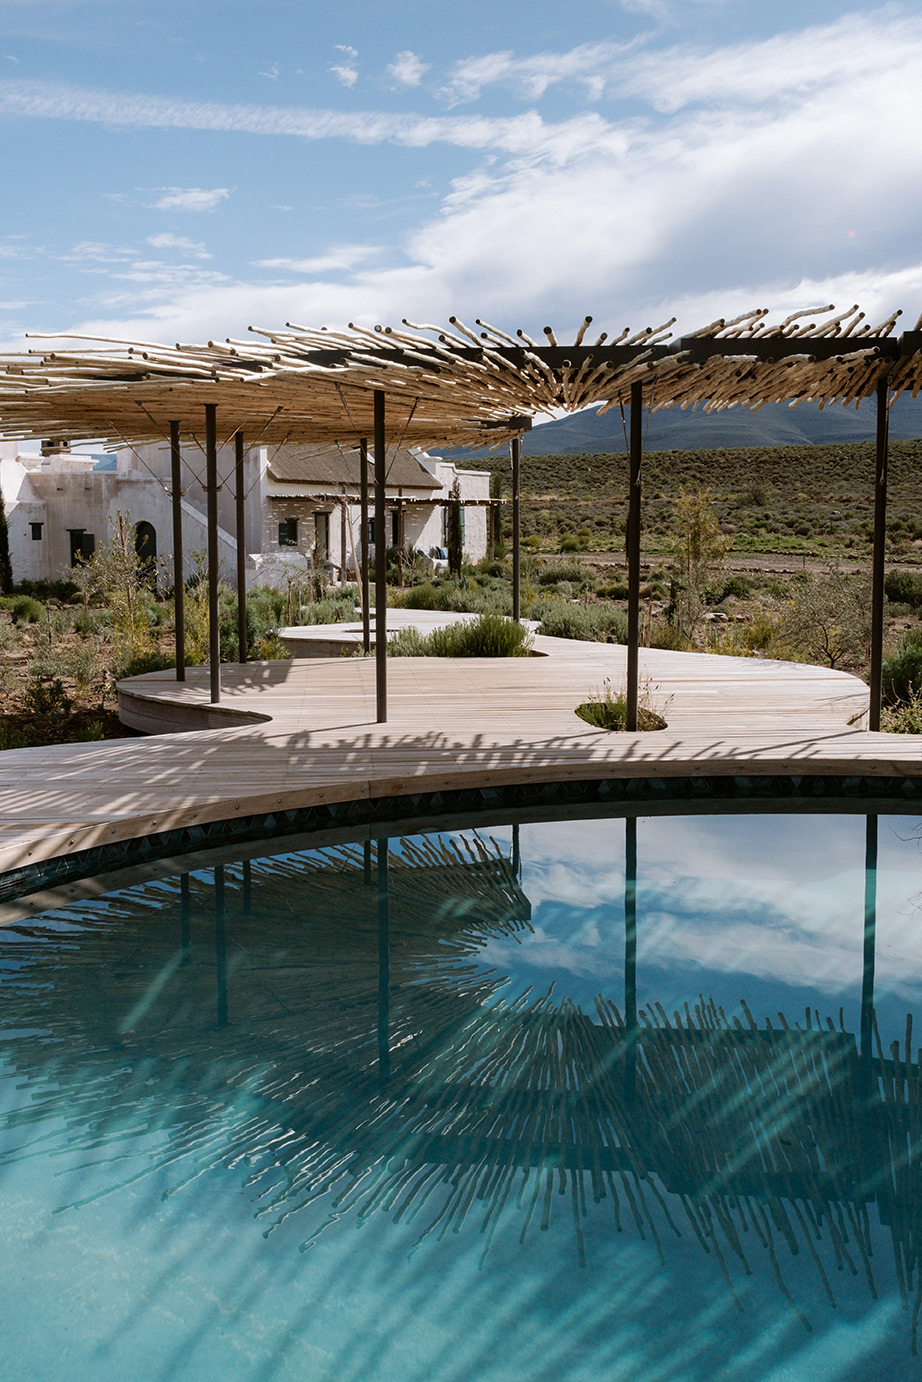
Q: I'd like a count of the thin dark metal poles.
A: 8